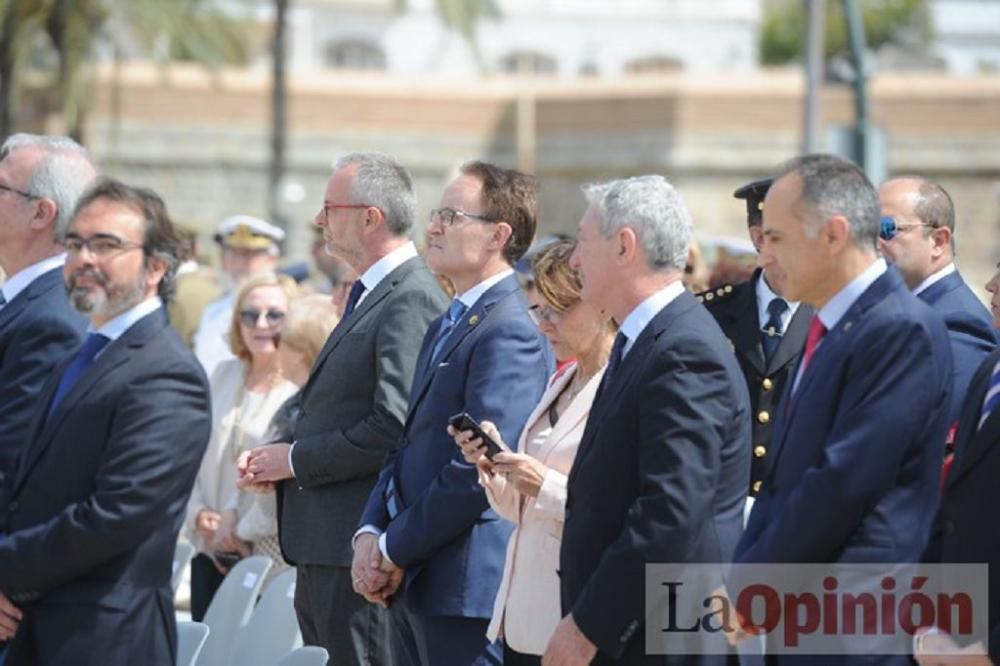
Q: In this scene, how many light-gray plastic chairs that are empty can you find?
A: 5